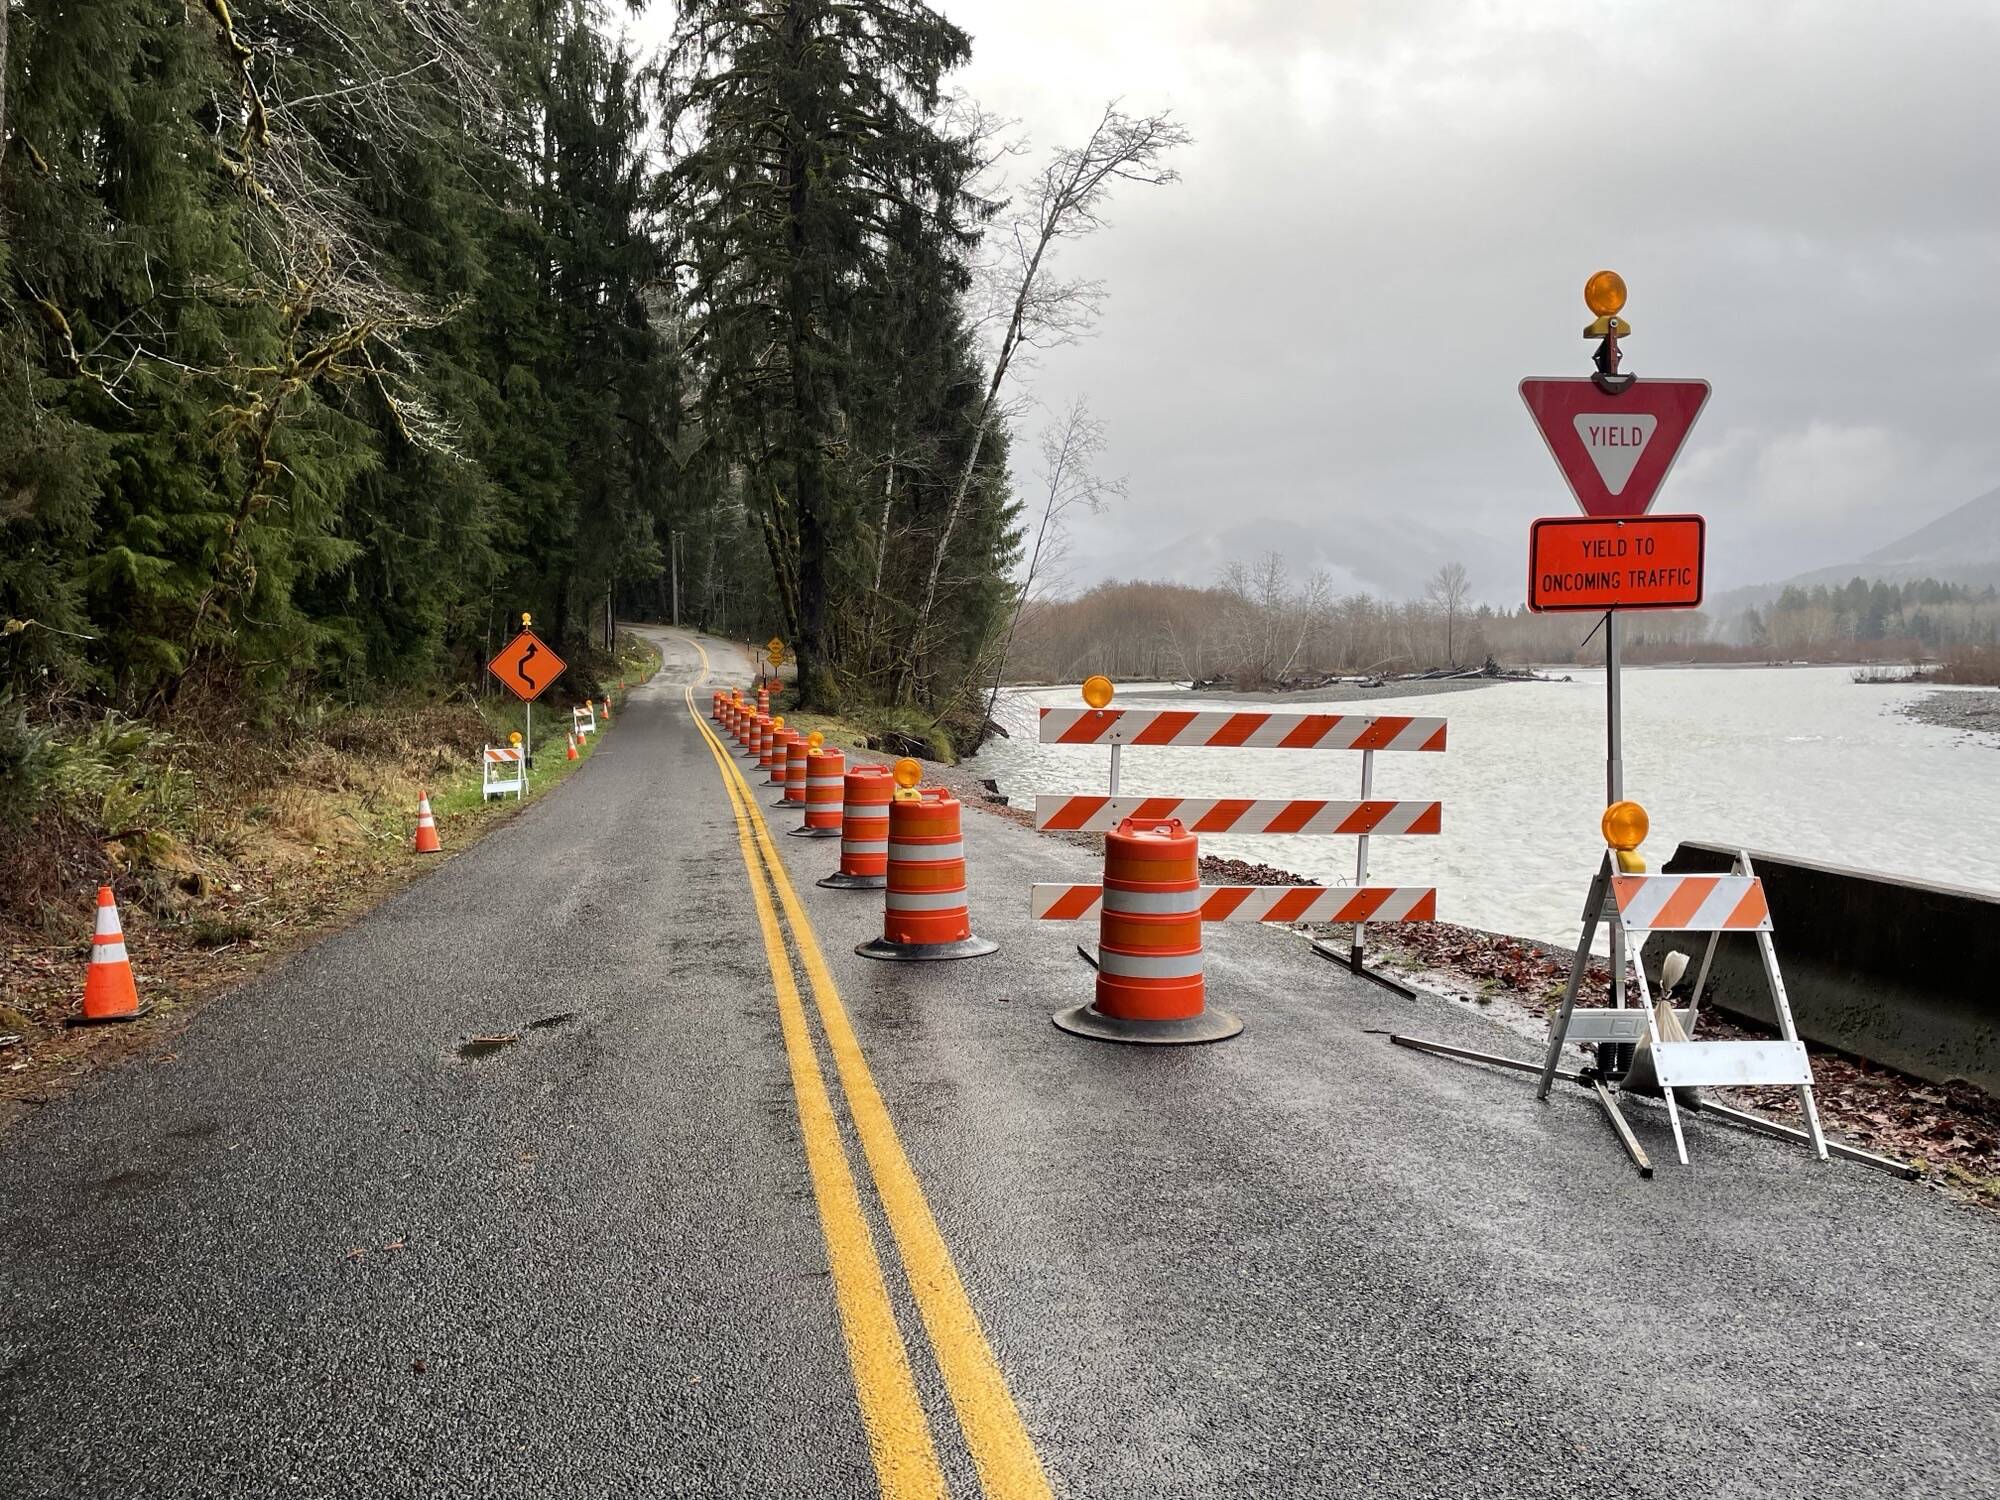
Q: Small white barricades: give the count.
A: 3